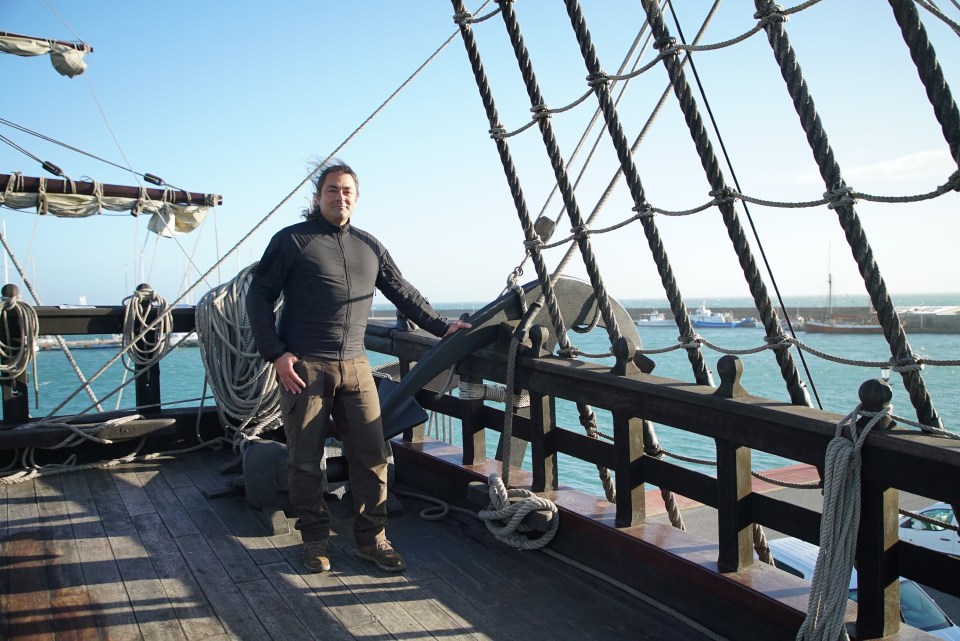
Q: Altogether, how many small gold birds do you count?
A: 0